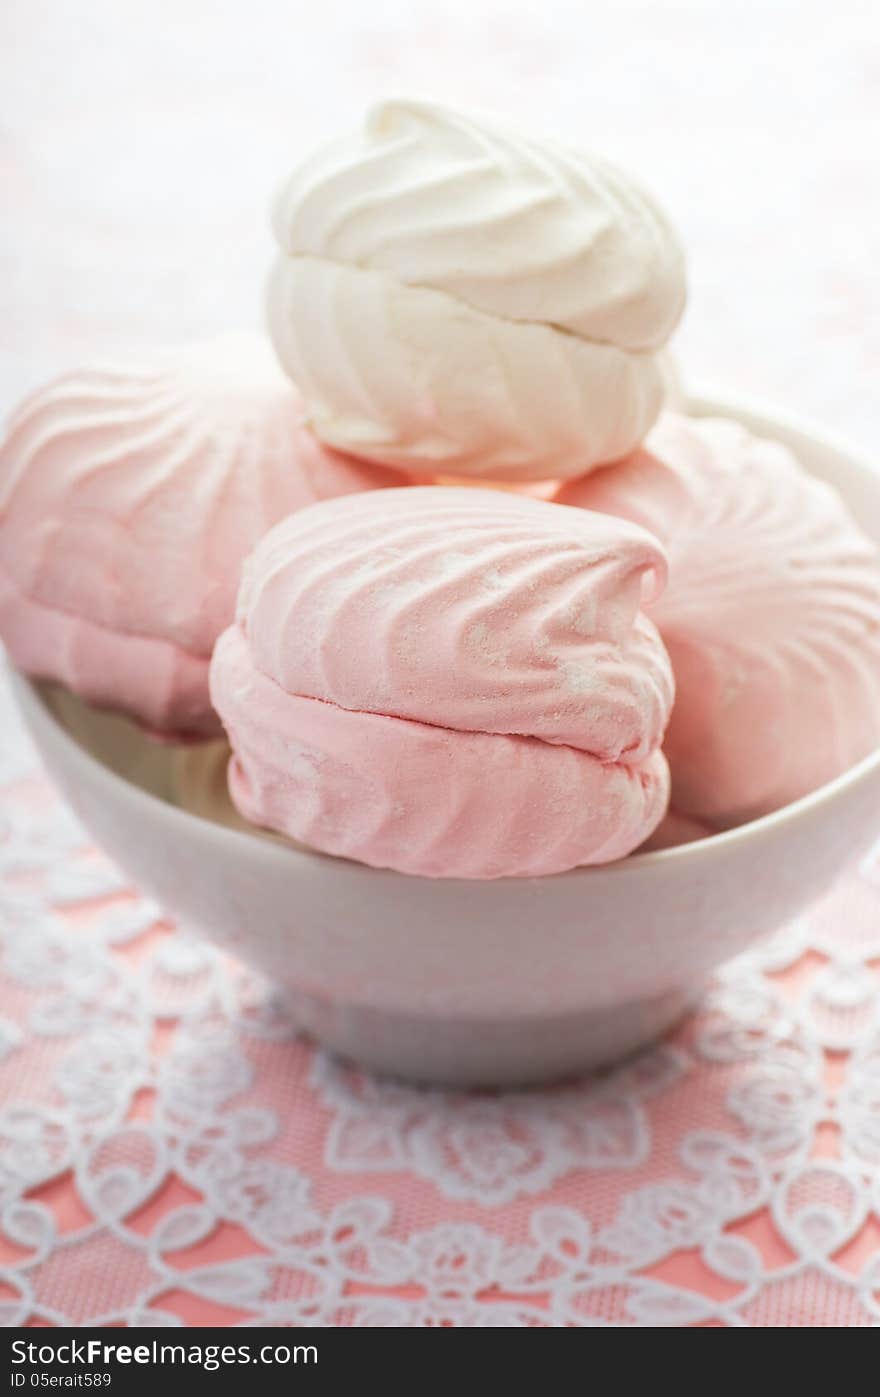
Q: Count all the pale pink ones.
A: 3